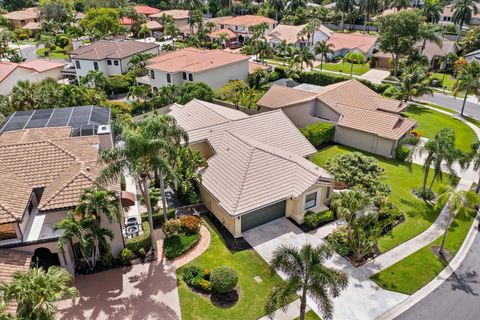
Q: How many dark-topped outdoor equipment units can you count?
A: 2